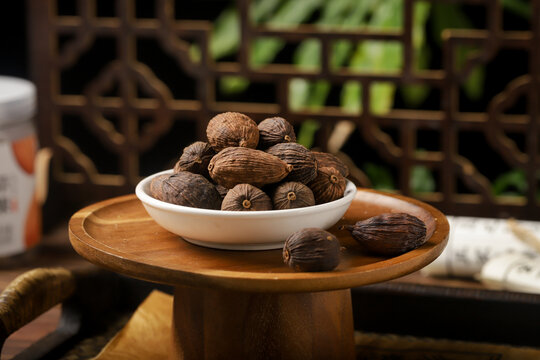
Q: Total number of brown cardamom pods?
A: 12